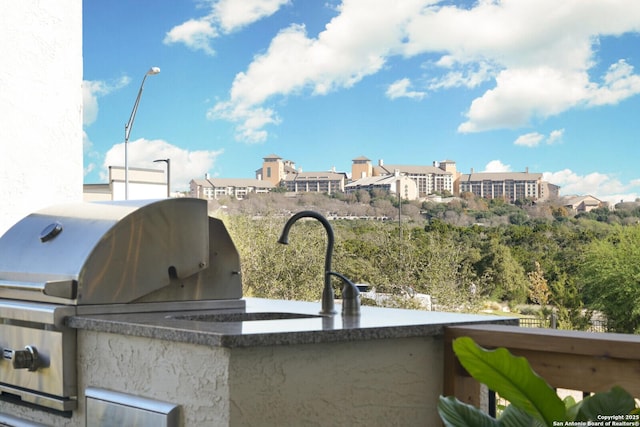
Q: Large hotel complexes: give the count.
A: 1